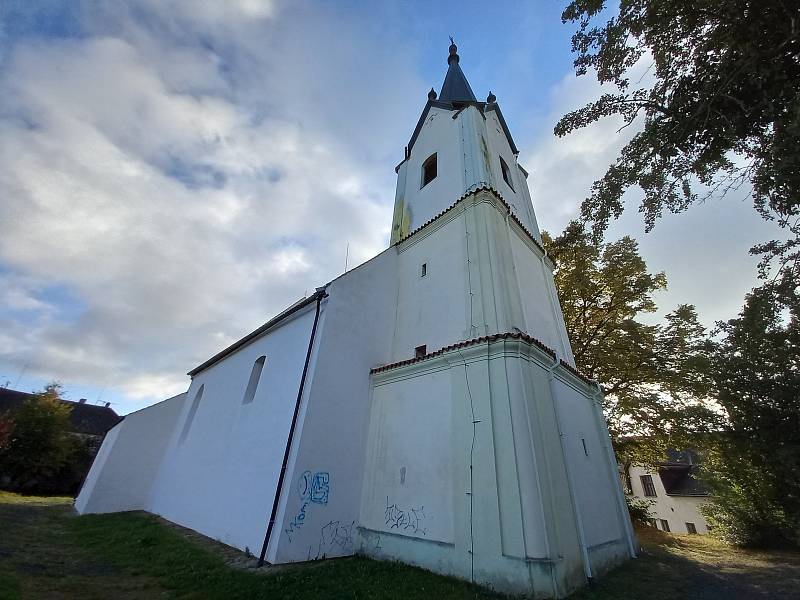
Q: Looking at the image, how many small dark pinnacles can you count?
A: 2